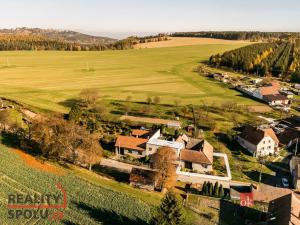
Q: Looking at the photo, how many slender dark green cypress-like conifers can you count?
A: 5